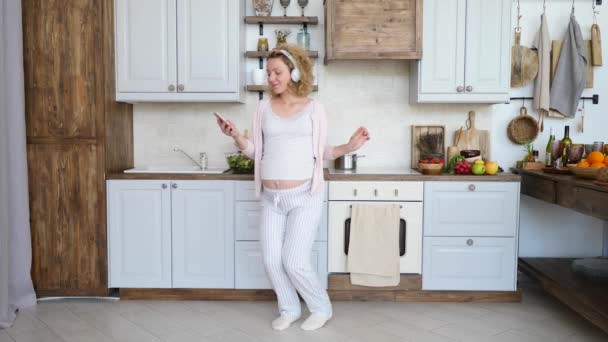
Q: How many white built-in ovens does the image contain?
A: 1